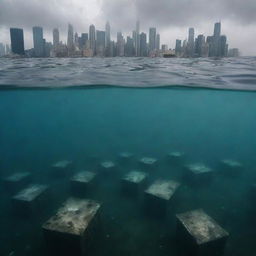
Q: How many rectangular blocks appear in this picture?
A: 14